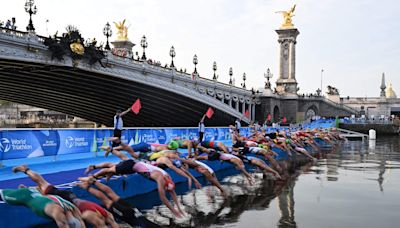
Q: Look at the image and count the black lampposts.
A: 9